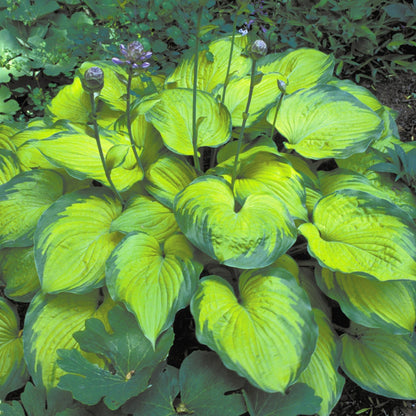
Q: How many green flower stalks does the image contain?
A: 6